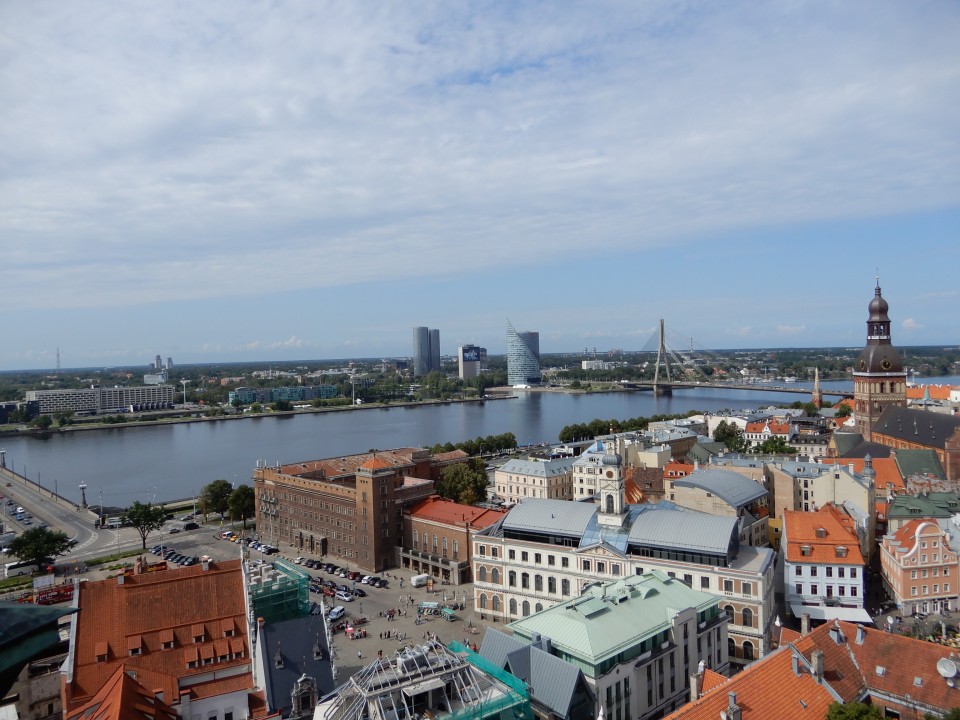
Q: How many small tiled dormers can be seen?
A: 9